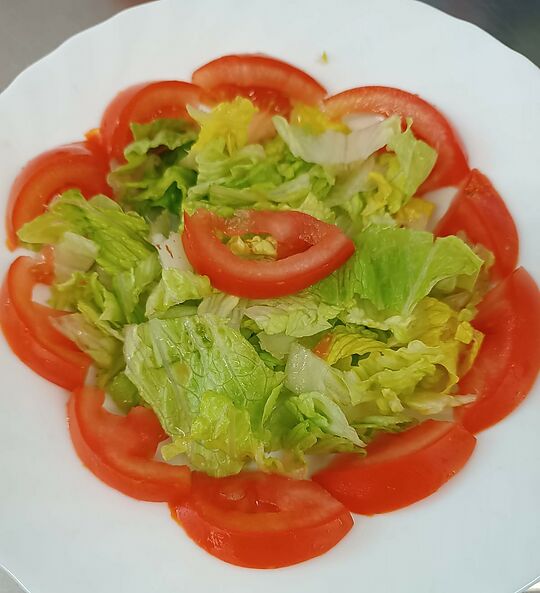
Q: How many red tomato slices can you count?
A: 11